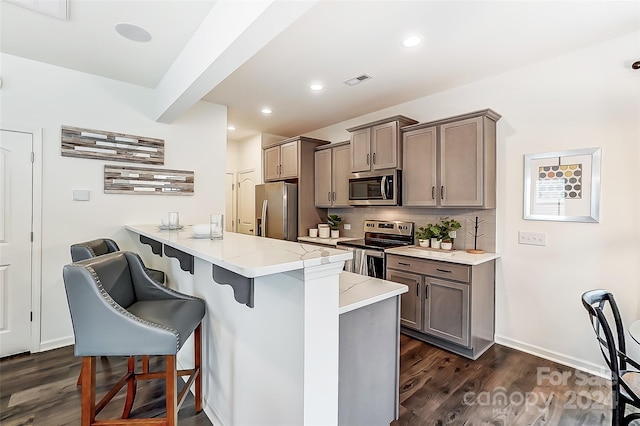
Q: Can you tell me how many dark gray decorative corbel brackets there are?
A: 3